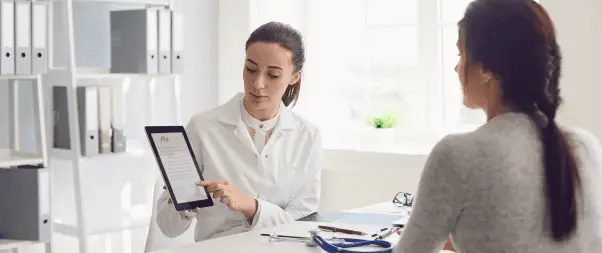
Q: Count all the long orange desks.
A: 0